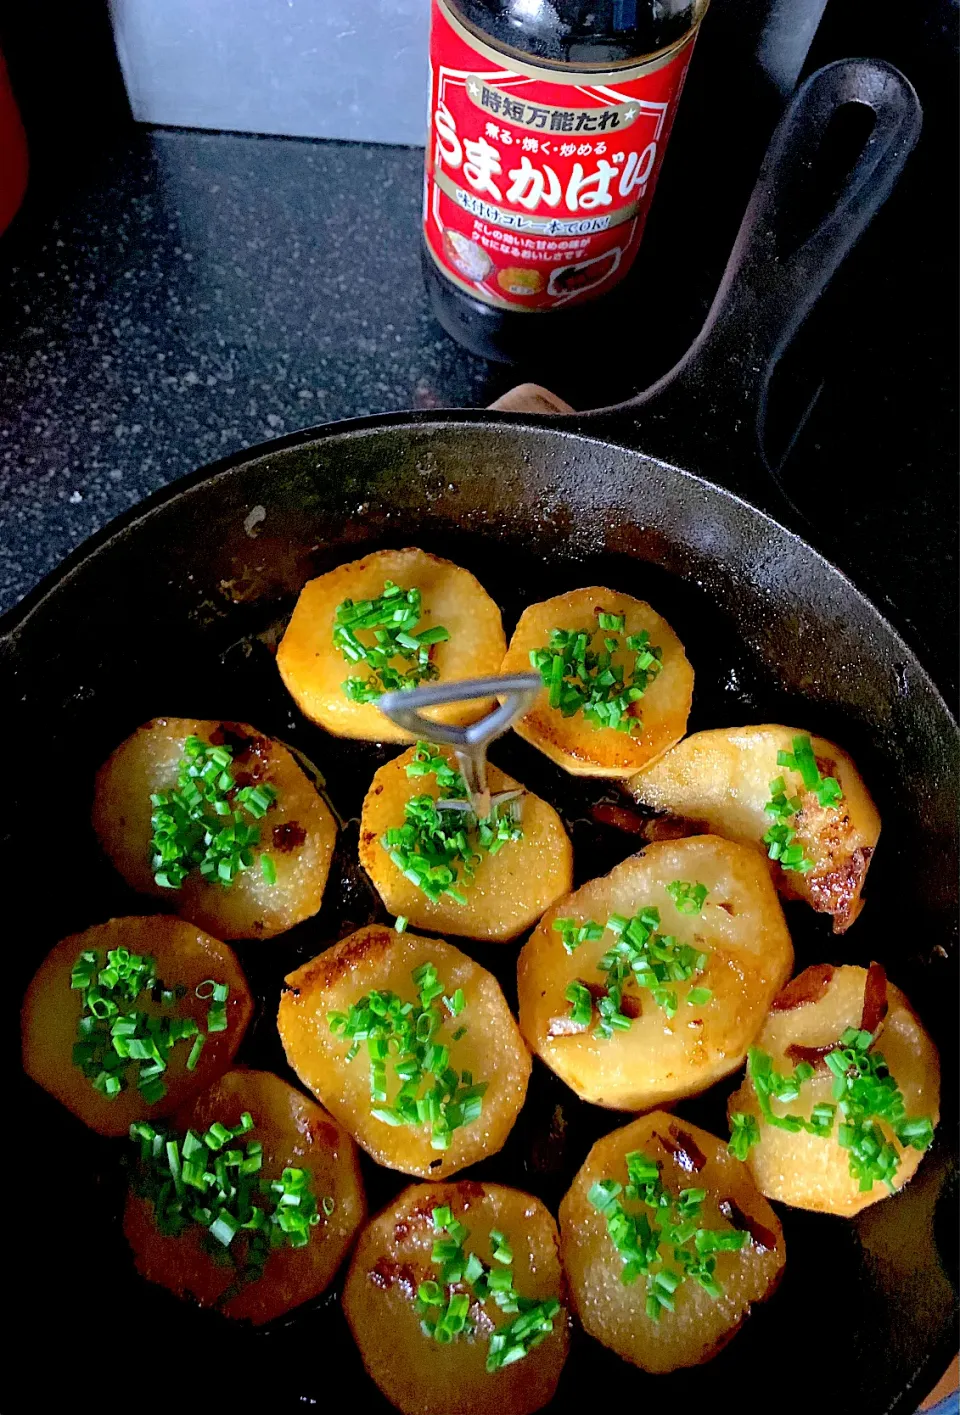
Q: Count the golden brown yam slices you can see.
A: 12